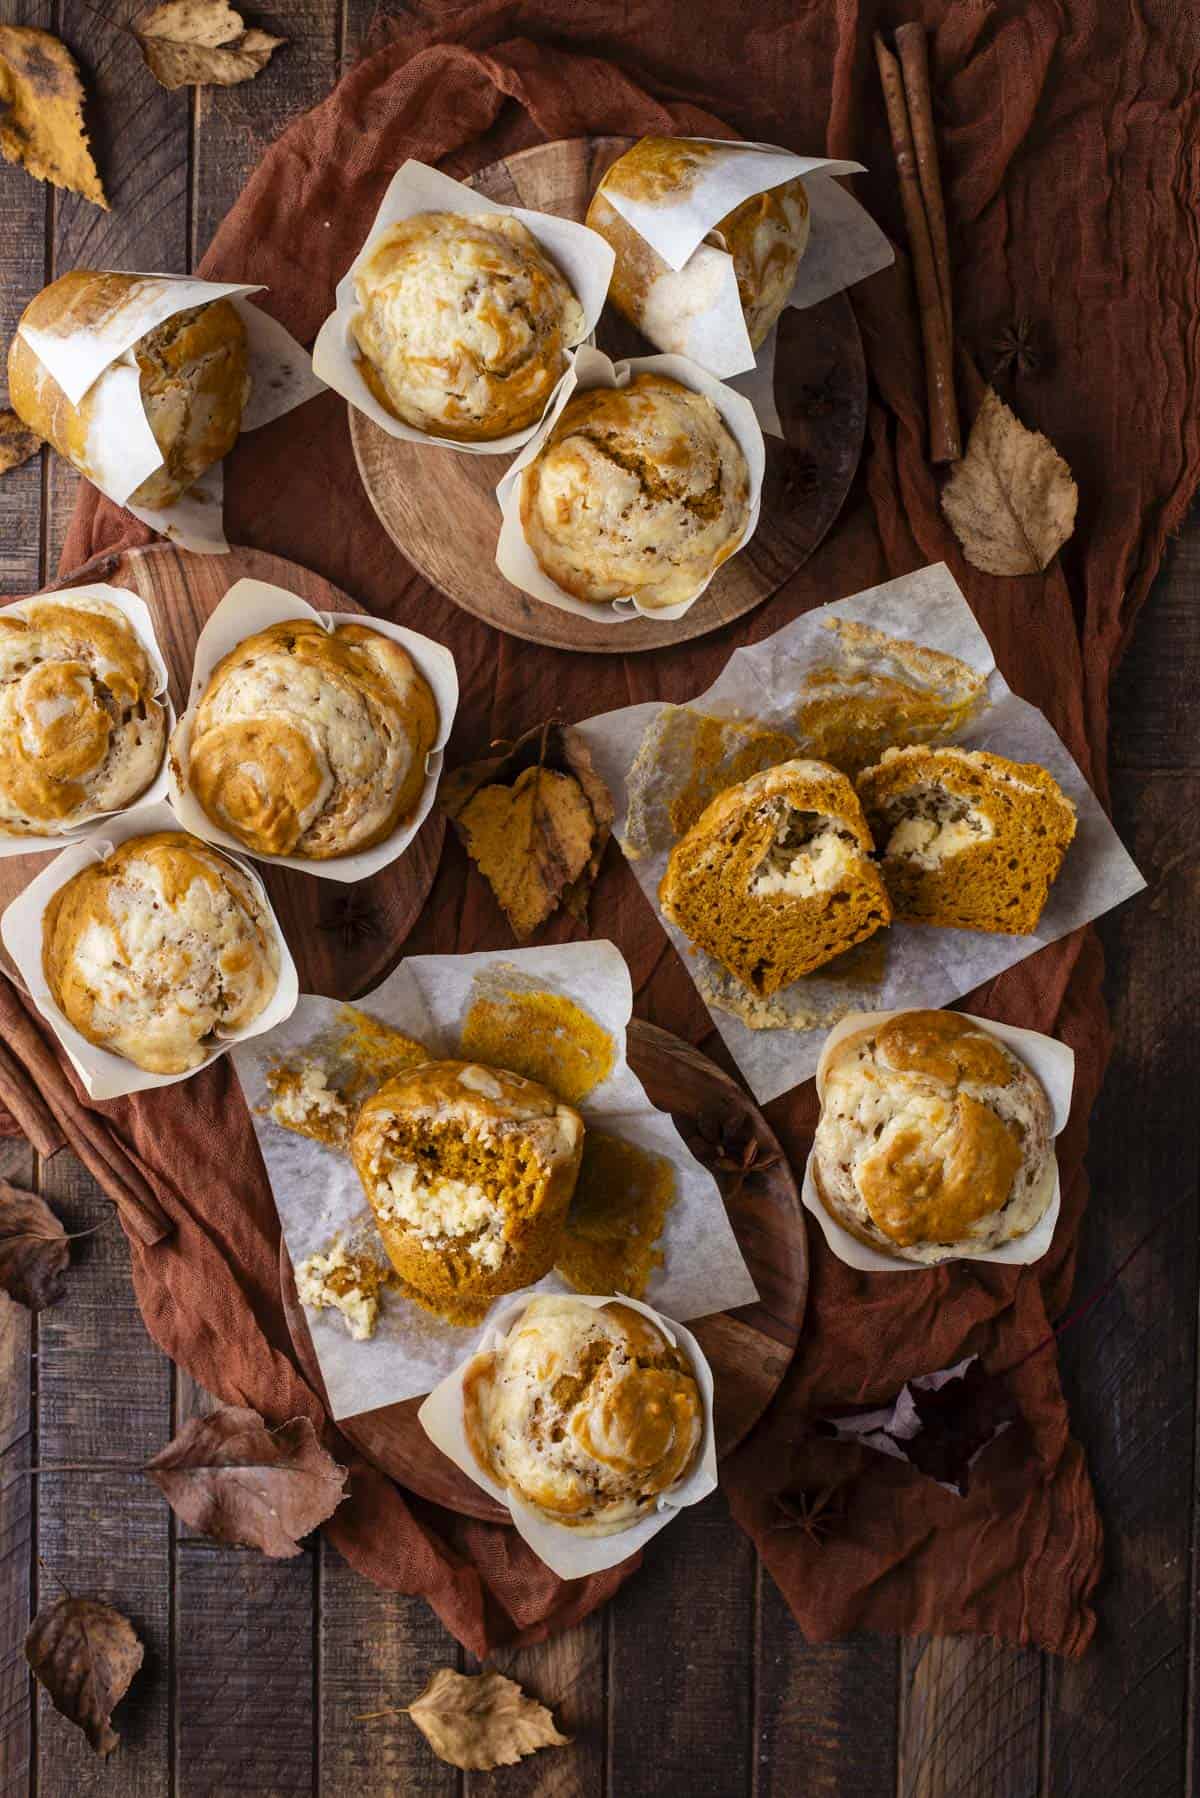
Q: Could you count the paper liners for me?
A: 11